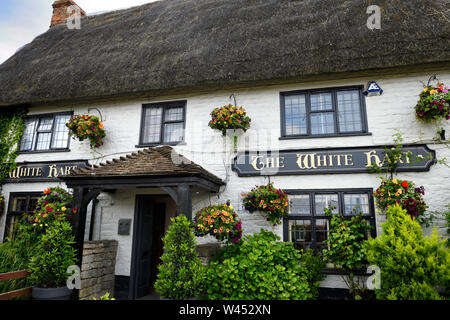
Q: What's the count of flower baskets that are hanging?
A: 7